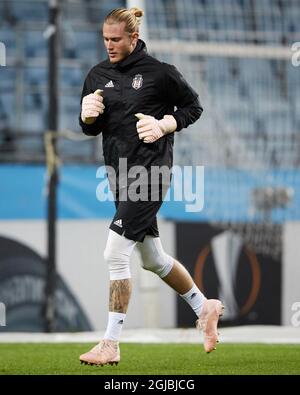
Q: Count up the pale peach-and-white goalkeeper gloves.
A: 2